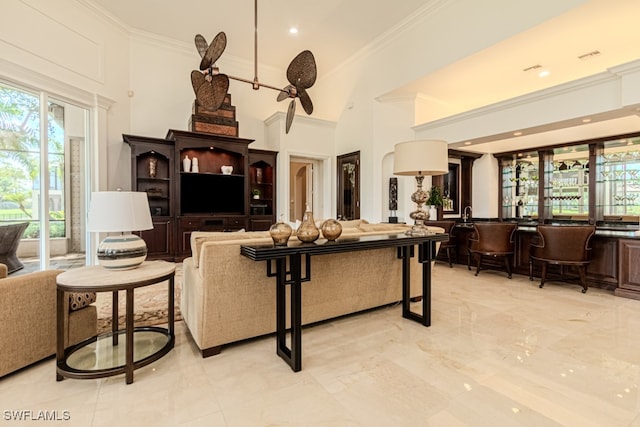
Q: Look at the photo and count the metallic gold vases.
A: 3